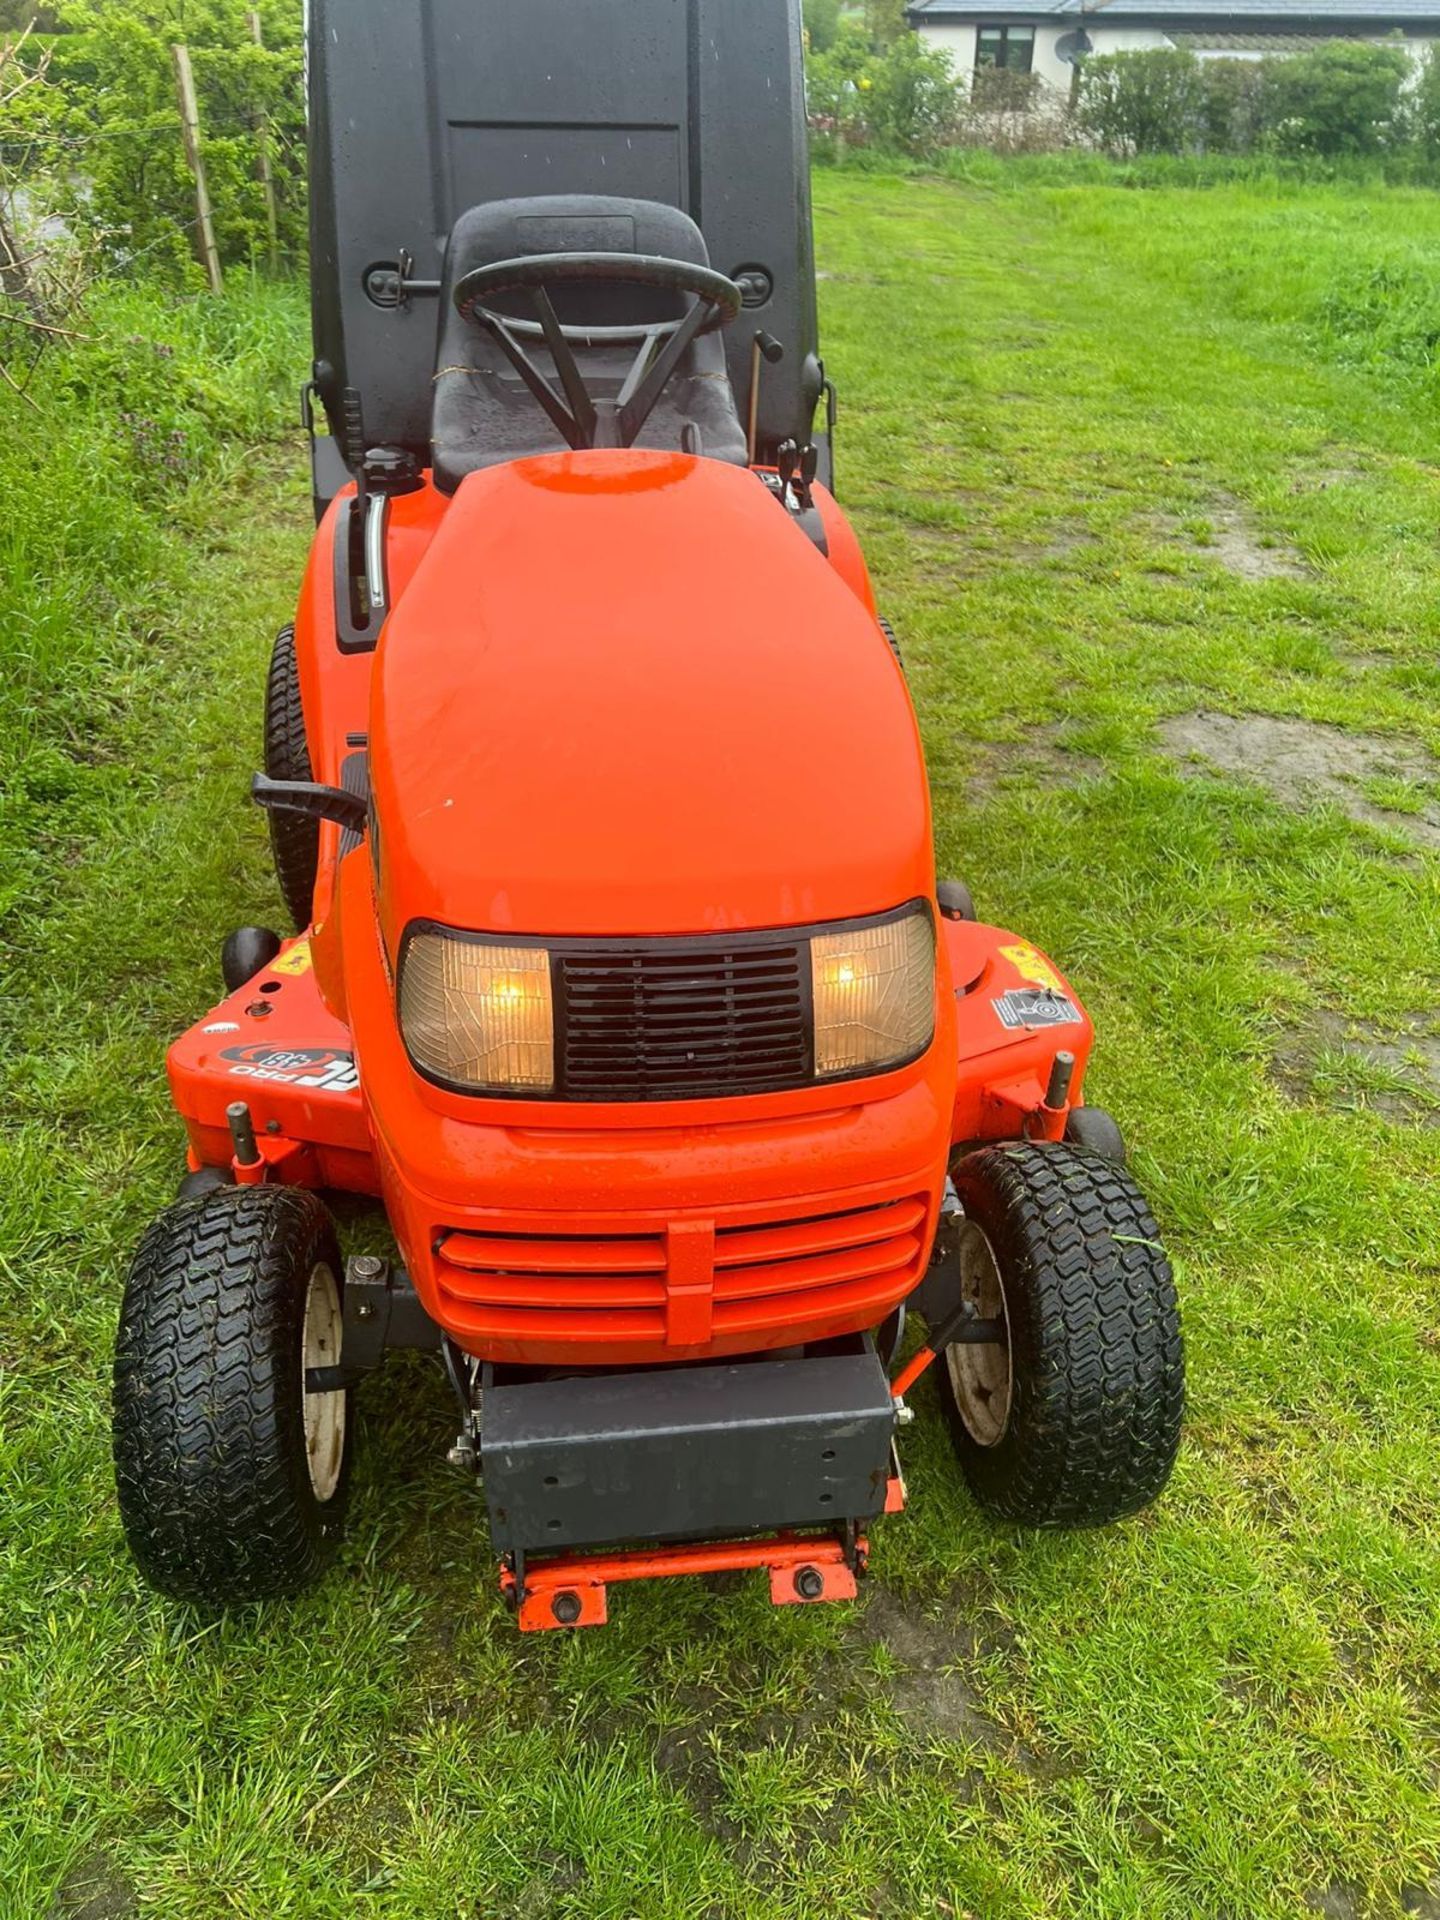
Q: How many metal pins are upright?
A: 2